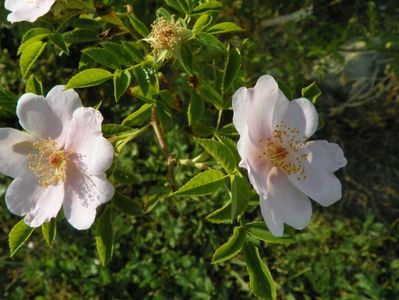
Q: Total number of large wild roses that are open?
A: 2